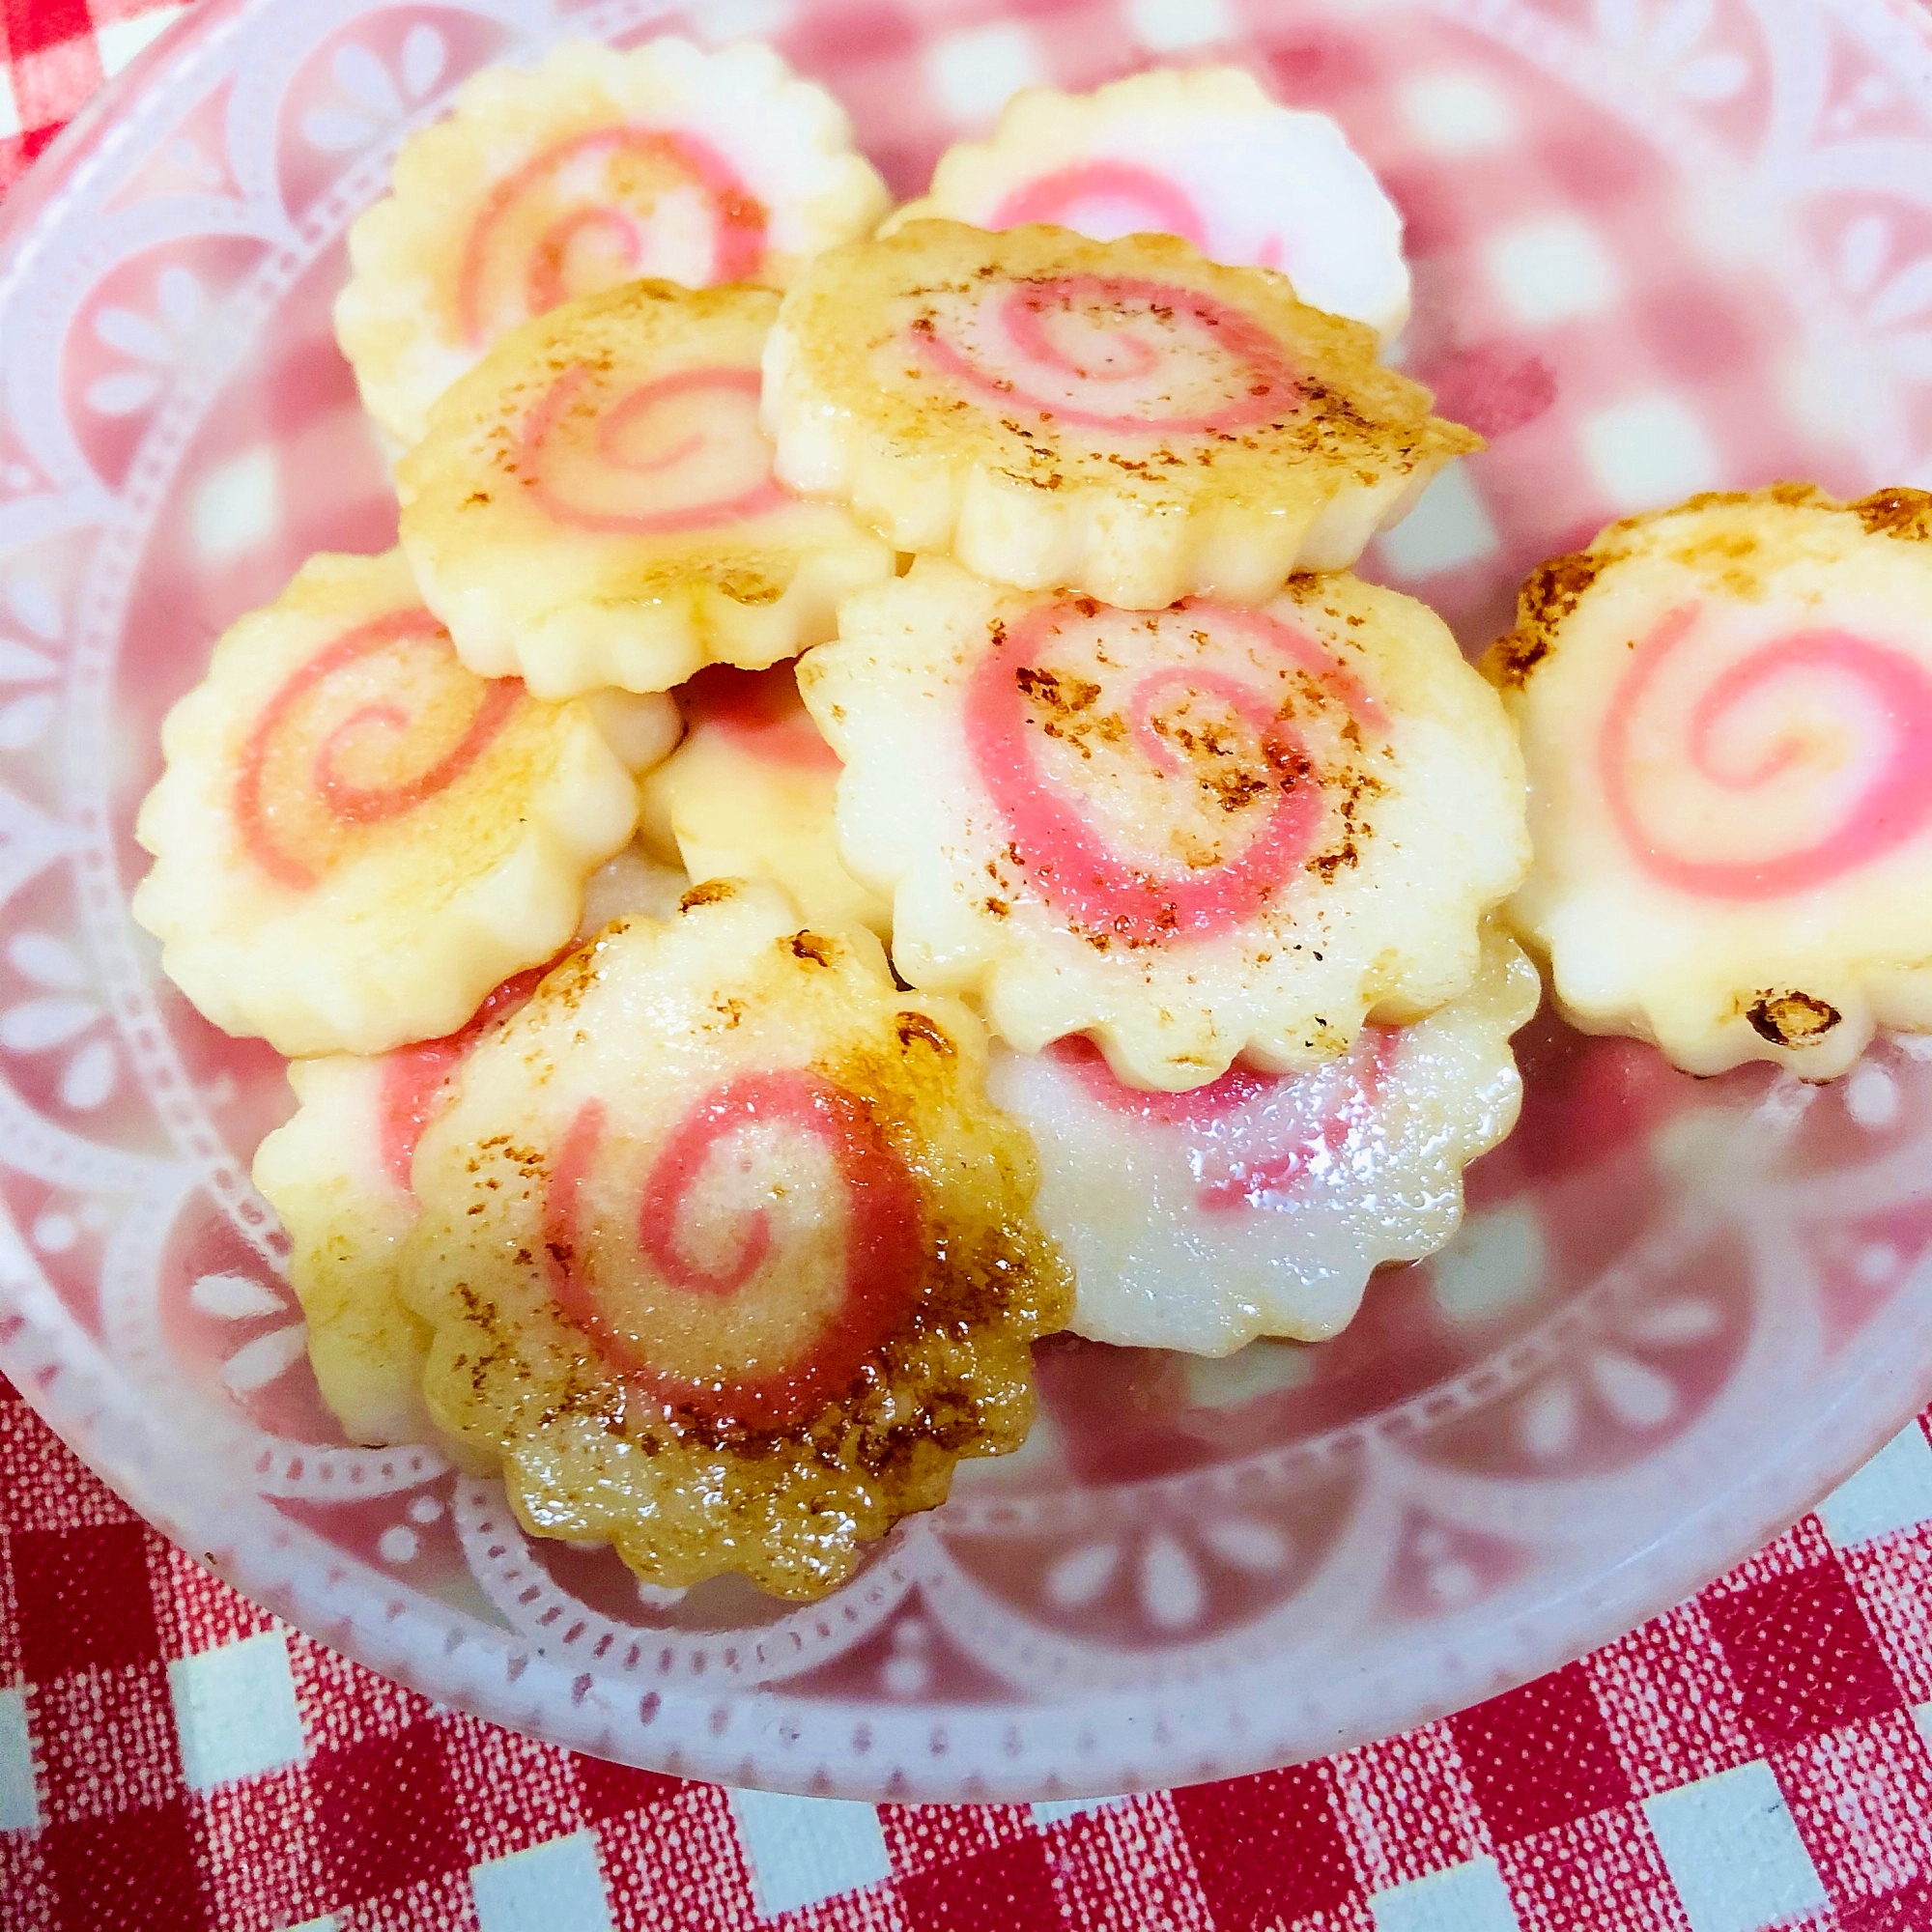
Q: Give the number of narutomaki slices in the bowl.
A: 11